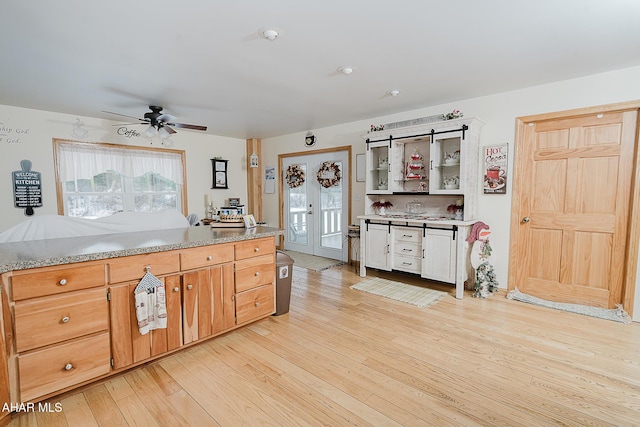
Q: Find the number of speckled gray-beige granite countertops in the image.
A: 1